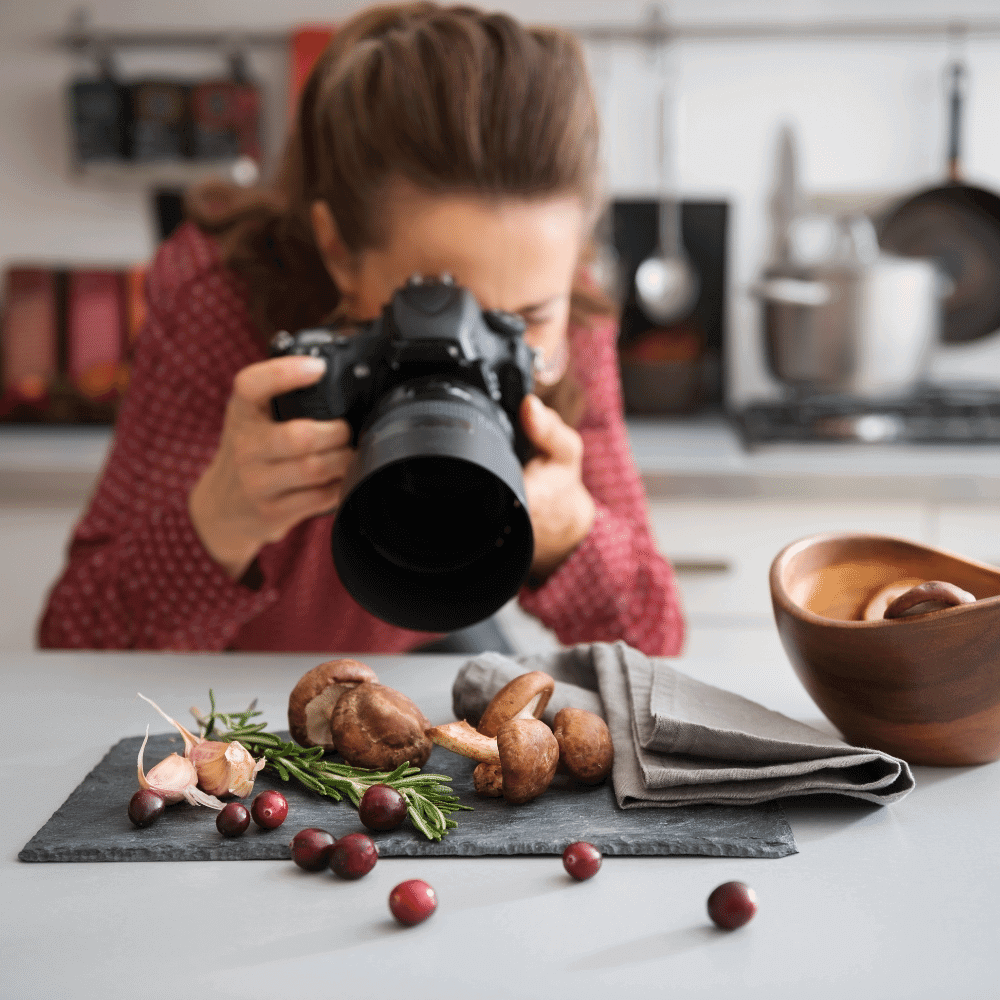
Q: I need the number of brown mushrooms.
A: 7